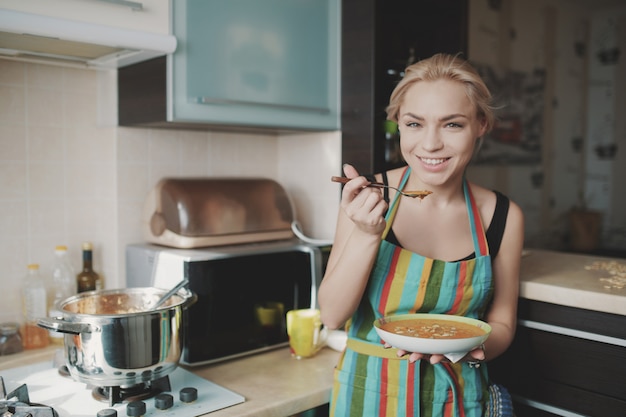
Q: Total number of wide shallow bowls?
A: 1